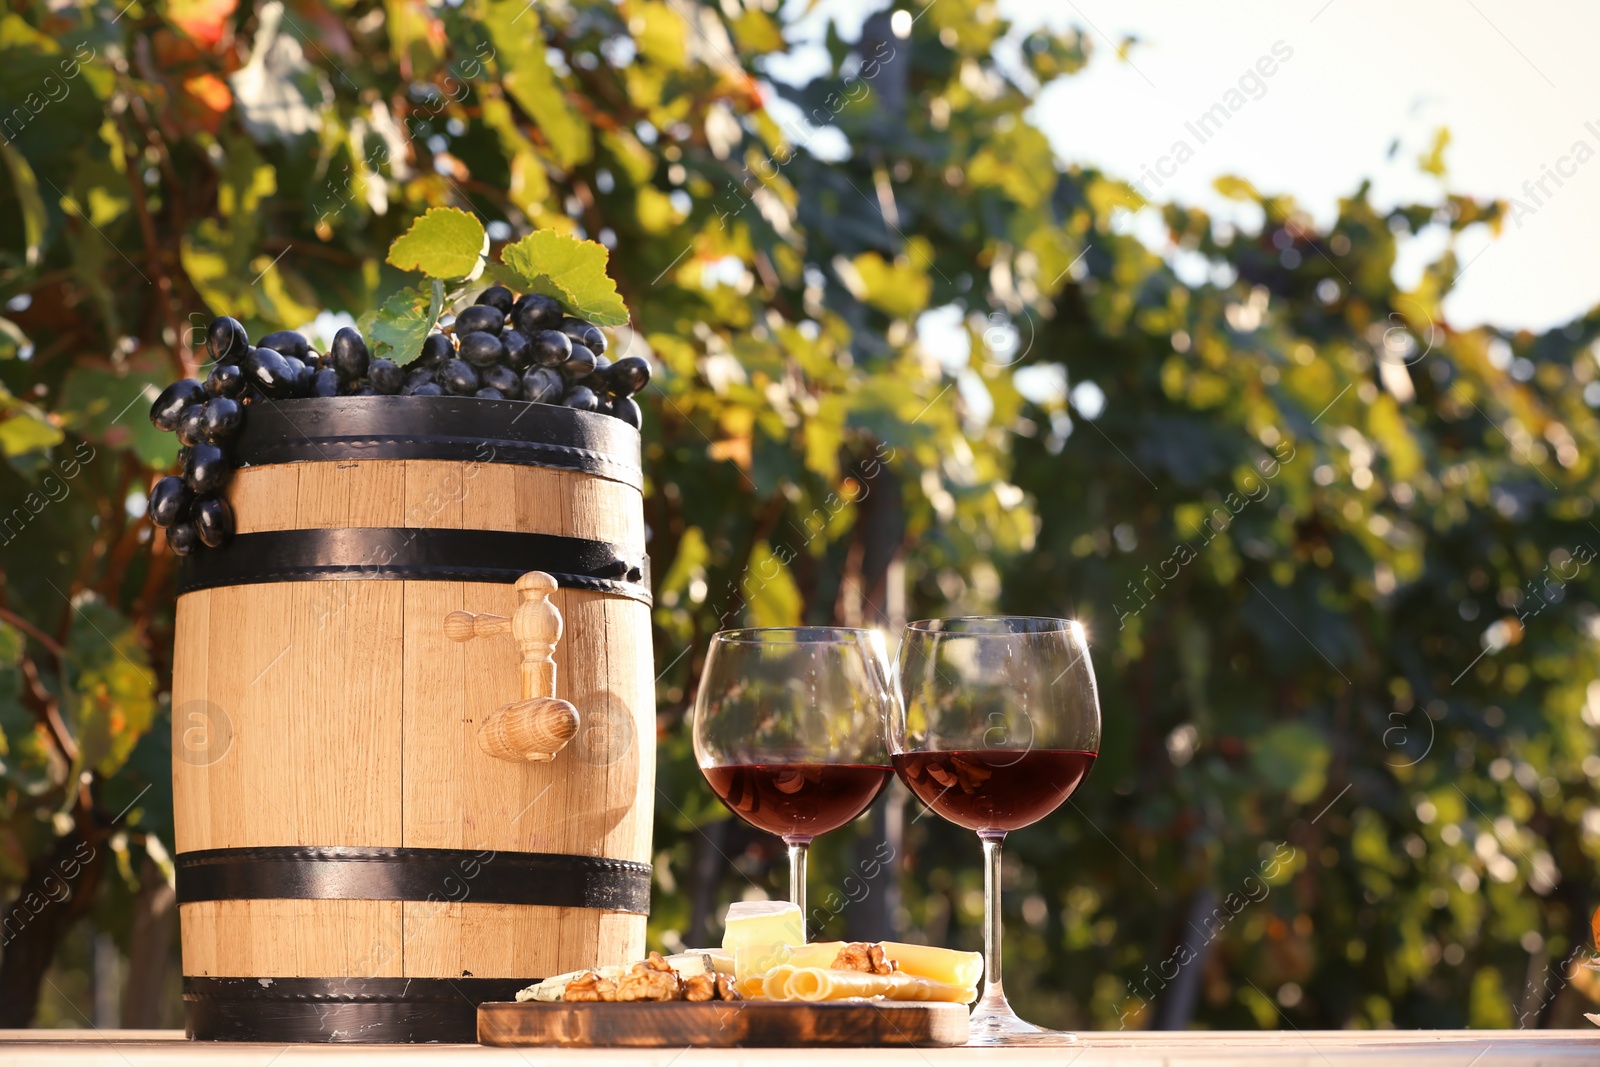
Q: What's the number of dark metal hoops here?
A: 4